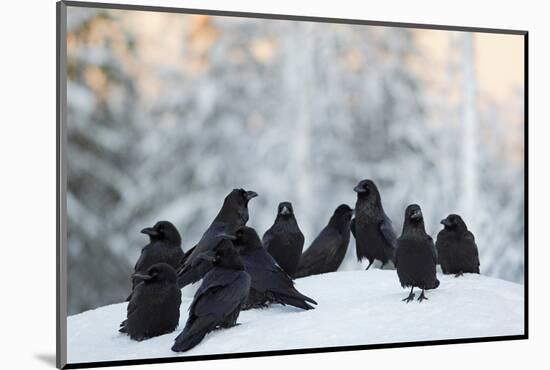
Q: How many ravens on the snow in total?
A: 10